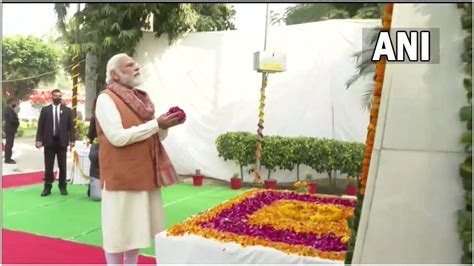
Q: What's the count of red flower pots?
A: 5